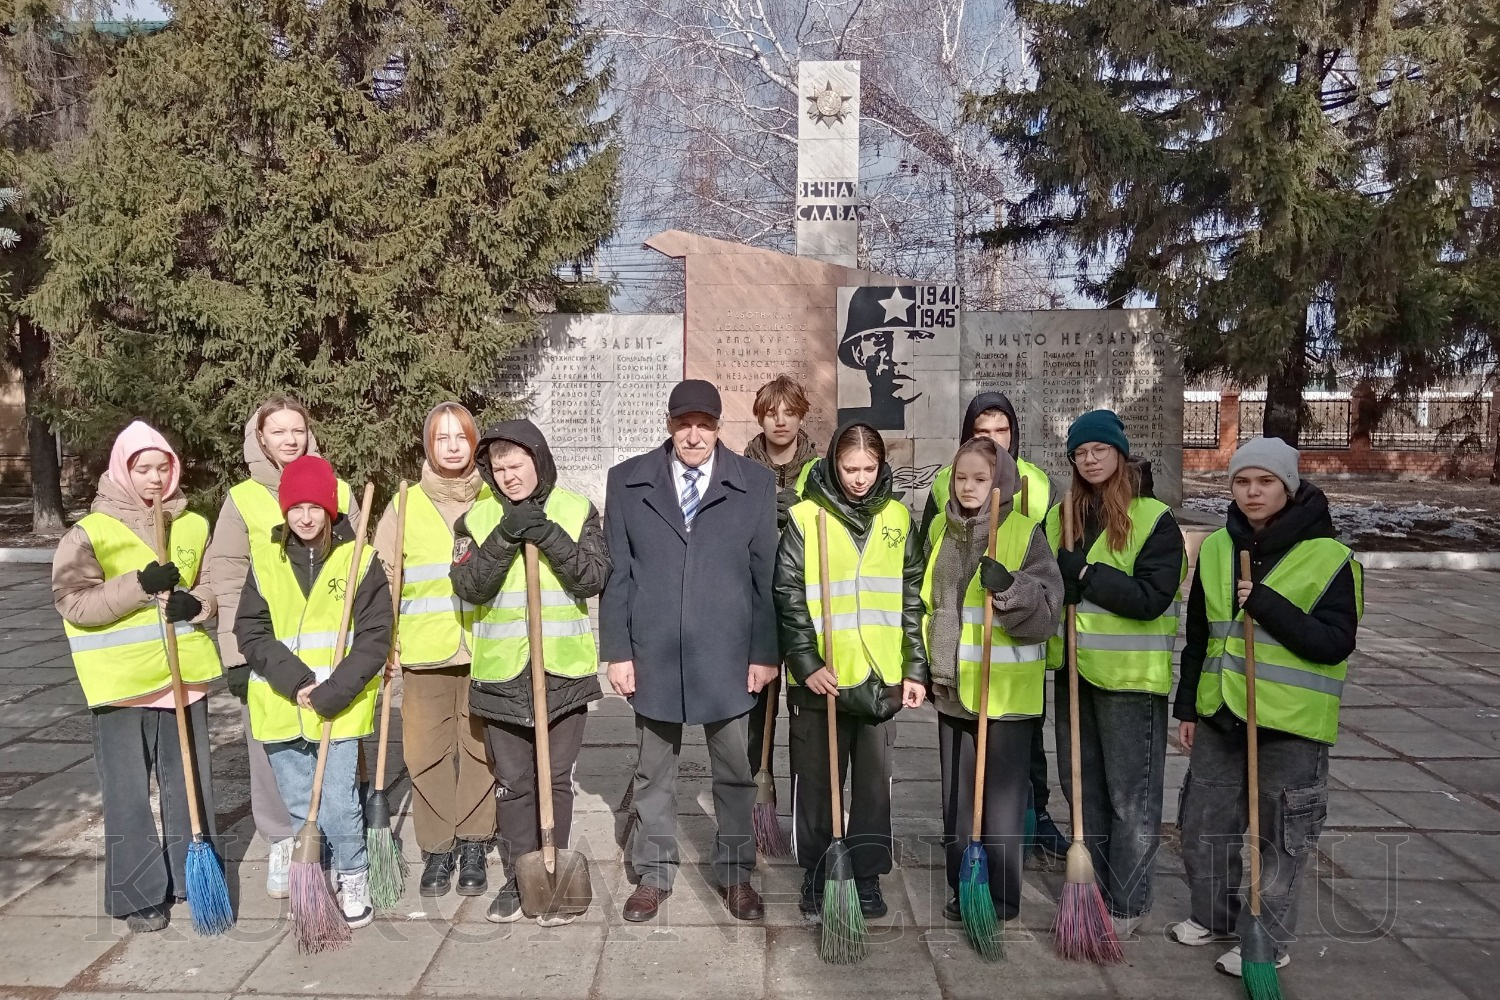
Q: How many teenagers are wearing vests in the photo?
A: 11